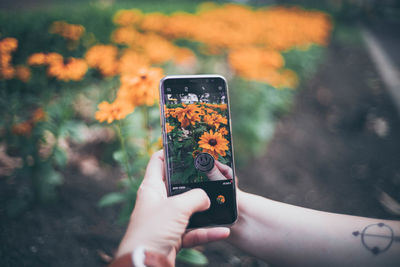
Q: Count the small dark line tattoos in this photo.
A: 1